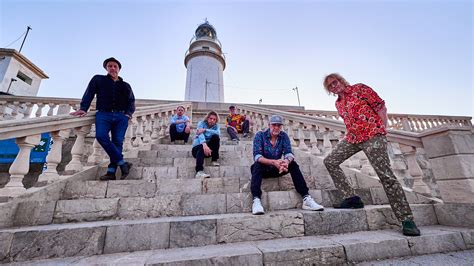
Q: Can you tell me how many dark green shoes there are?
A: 2